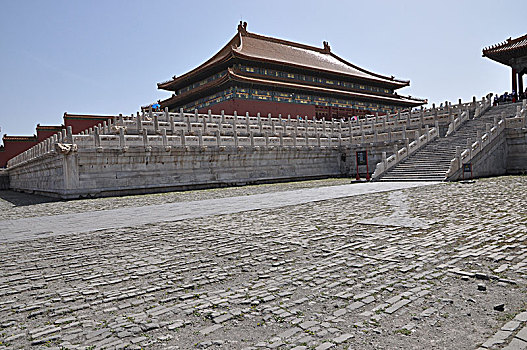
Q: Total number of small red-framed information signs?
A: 2